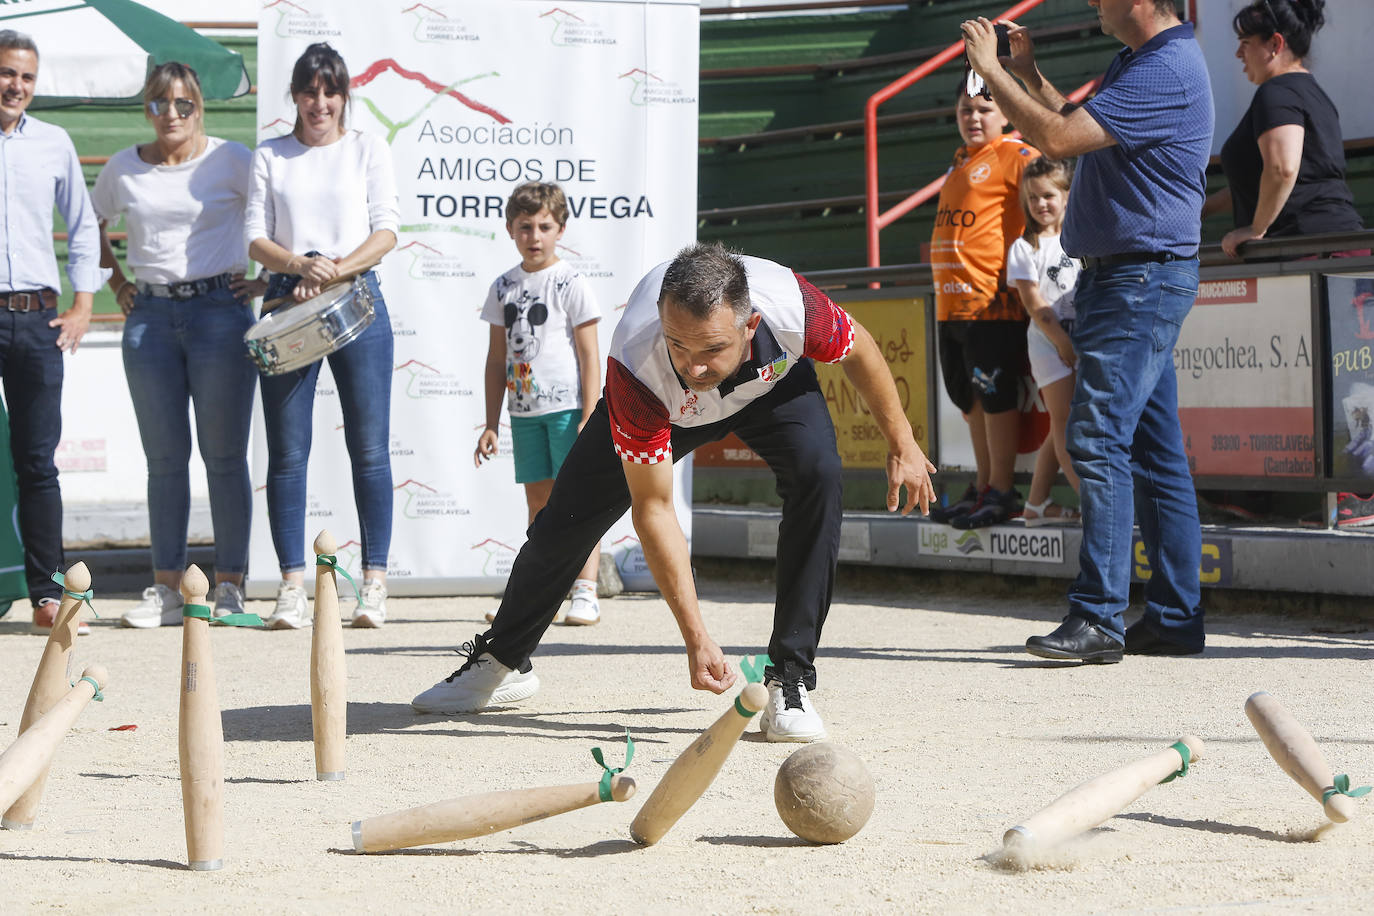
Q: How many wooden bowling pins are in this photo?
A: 8